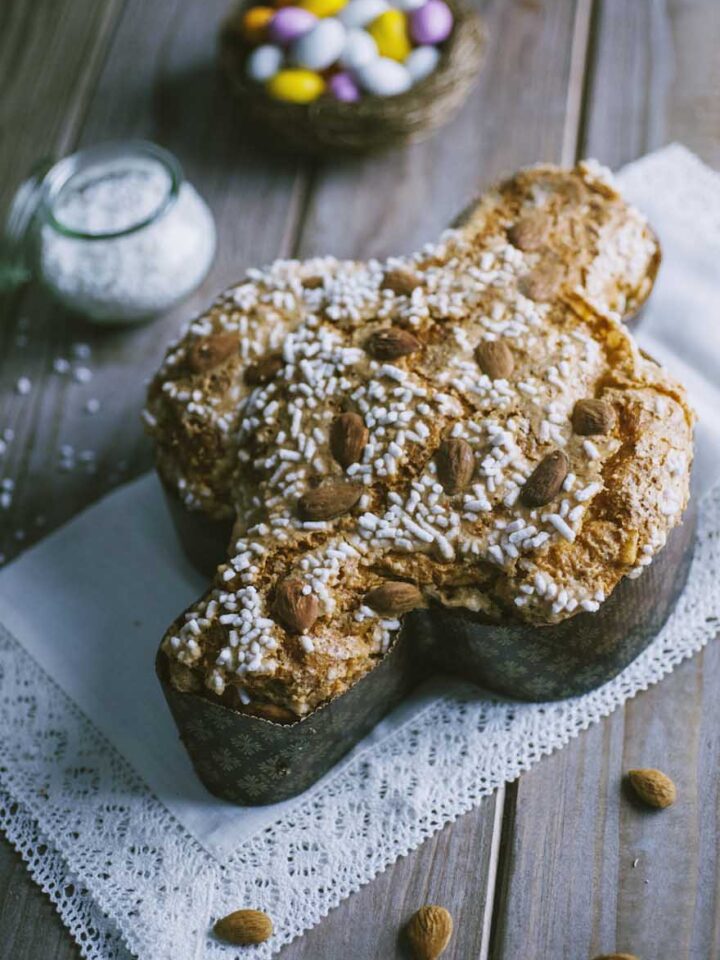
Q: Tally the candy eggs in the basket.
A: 14